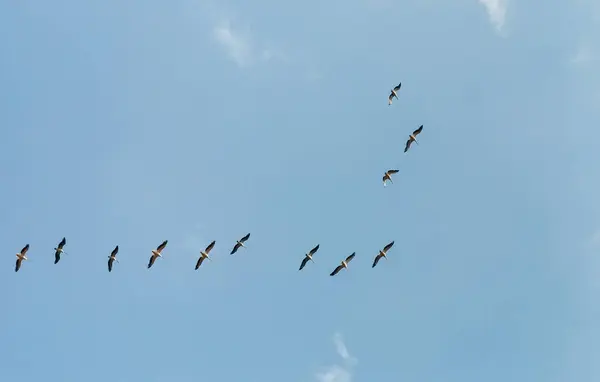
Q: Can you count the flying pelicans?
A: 12